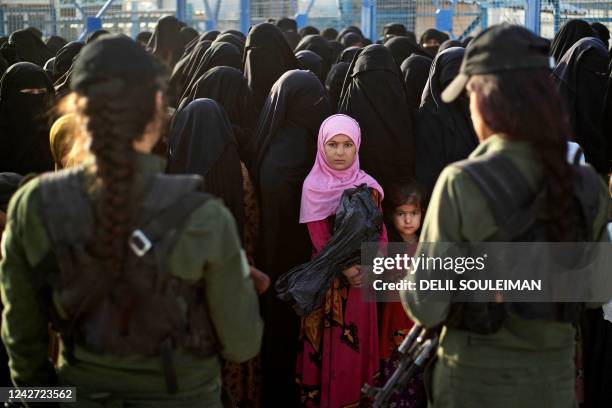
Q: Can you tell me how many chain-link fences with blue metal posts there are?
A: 1